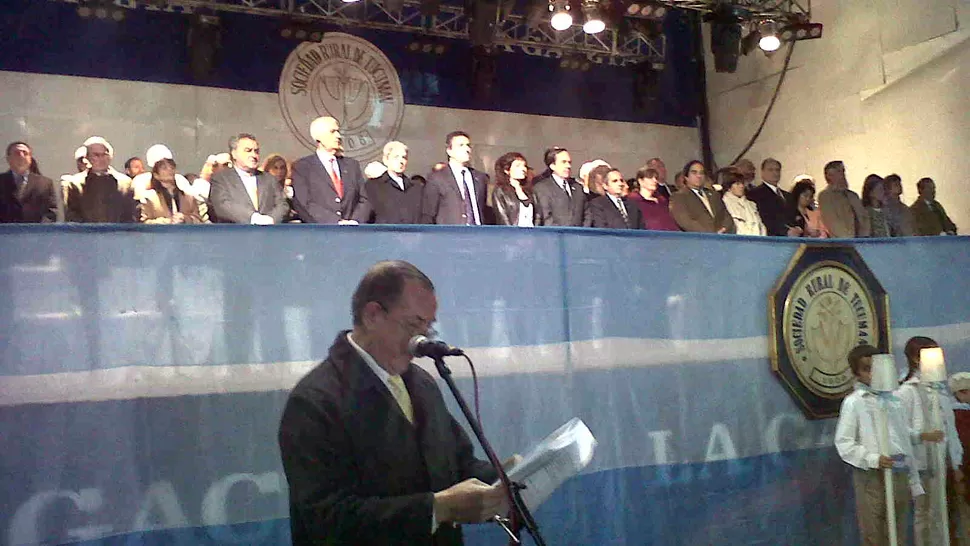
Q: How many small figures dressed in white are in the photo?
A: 2